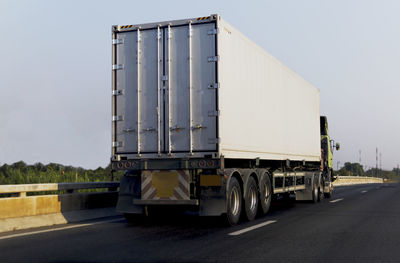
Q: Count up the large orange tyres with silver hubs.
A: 0